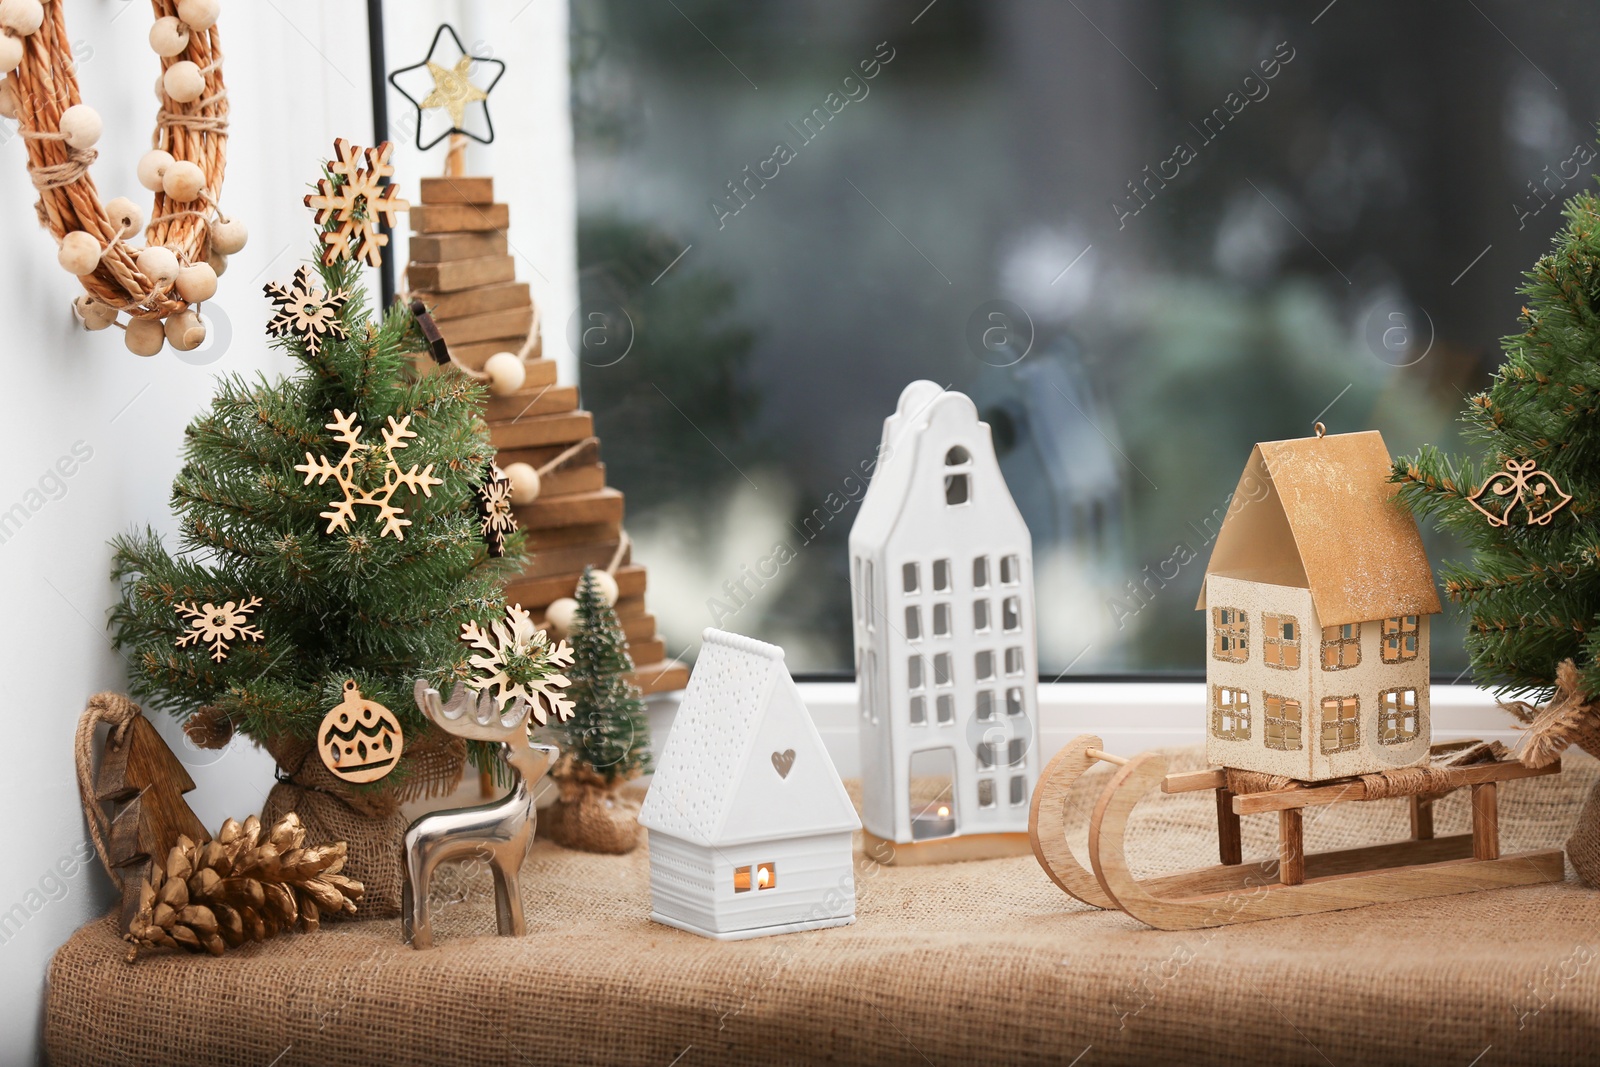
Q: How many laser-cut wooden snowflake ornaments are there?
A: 6